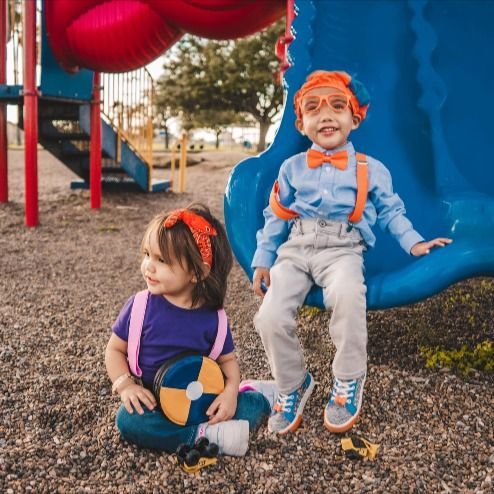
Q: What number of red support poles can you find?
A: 3